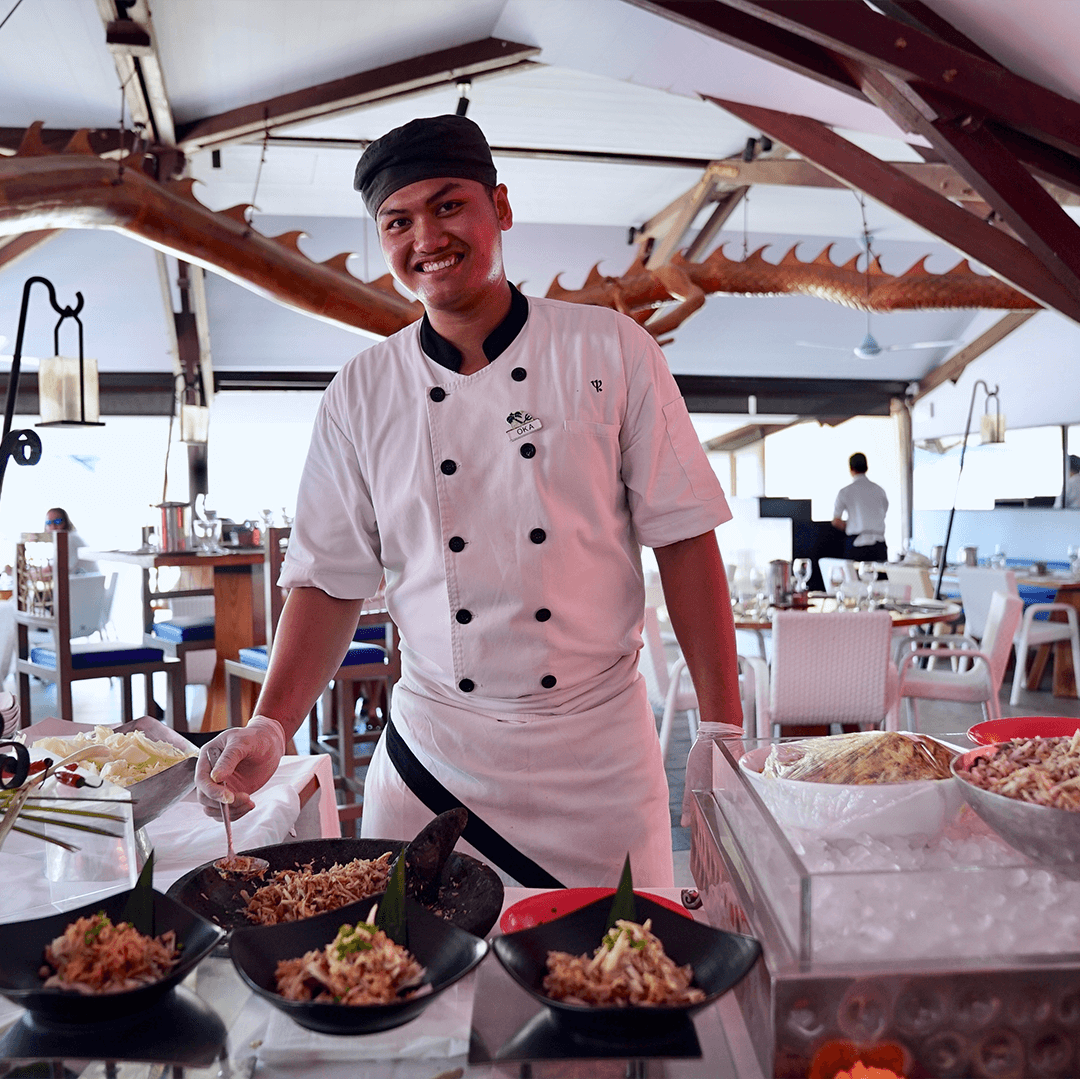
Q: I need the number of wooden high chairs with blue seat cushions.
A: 4